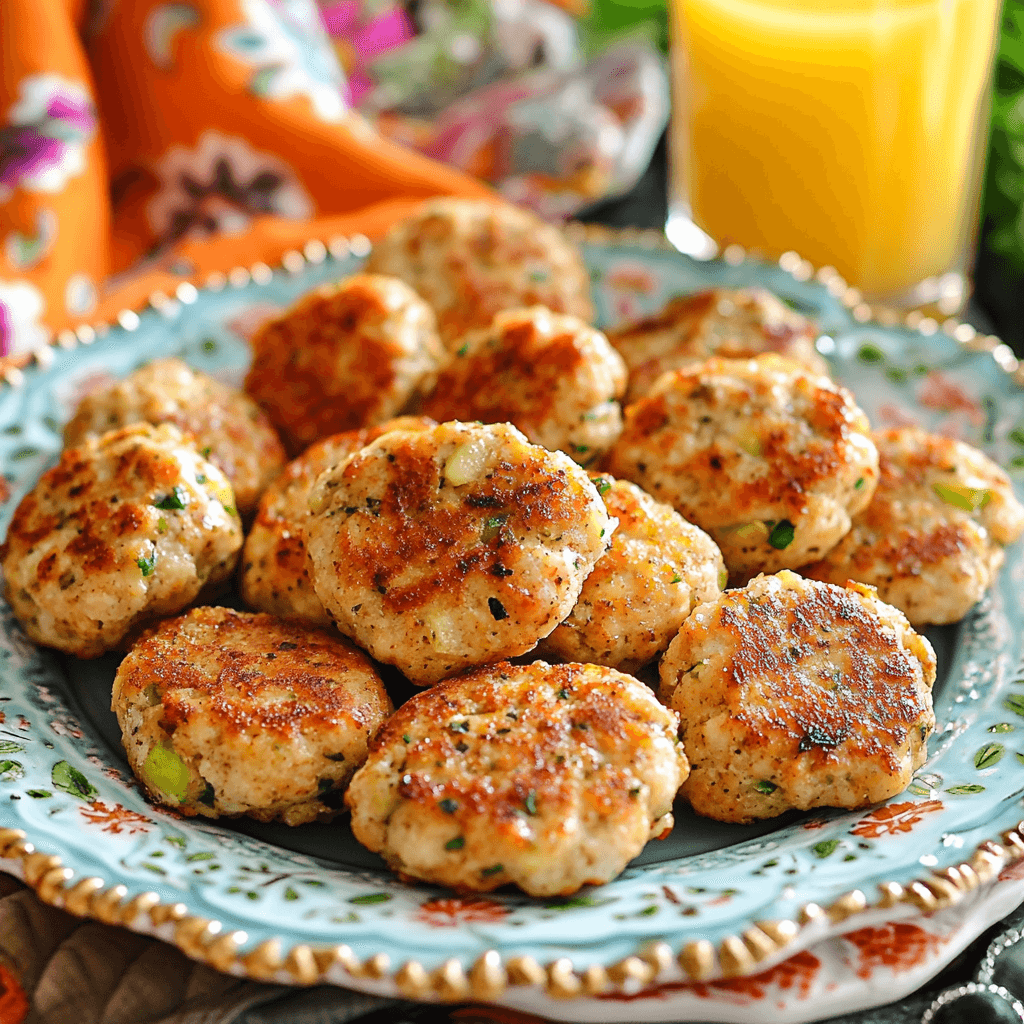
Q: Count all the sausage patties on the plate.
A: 14